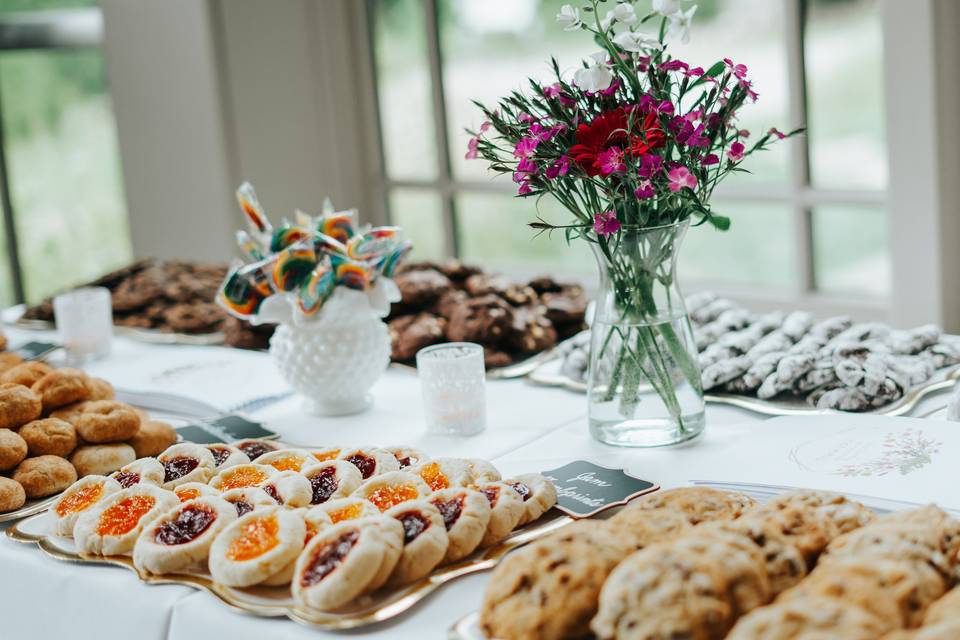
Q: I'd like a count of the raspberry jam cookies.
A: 15